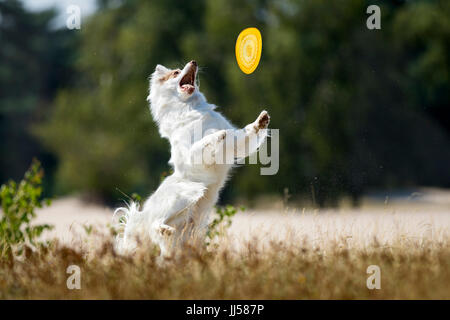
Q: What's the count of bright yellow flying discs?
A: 1